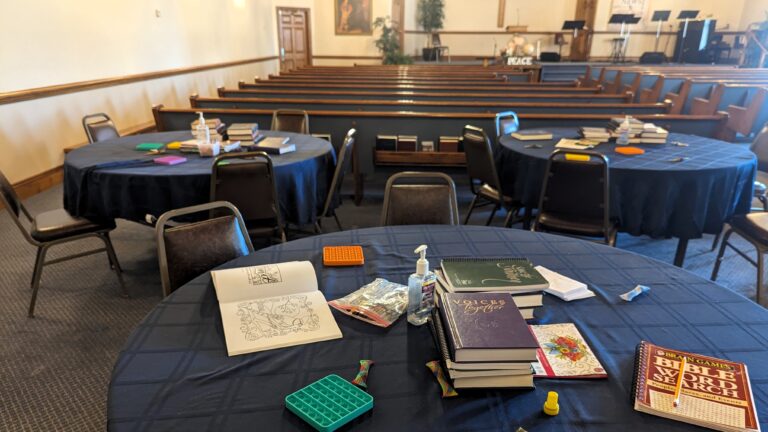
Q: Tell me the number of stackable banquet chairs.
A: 12